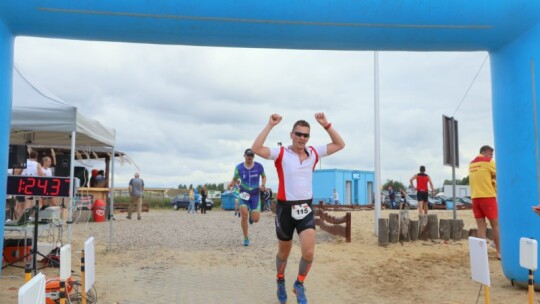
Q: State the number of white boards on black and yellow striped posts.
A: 5